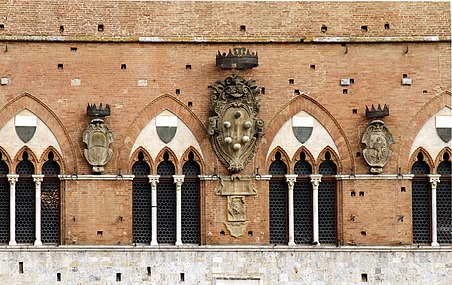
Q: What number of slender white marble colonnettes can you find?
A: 7